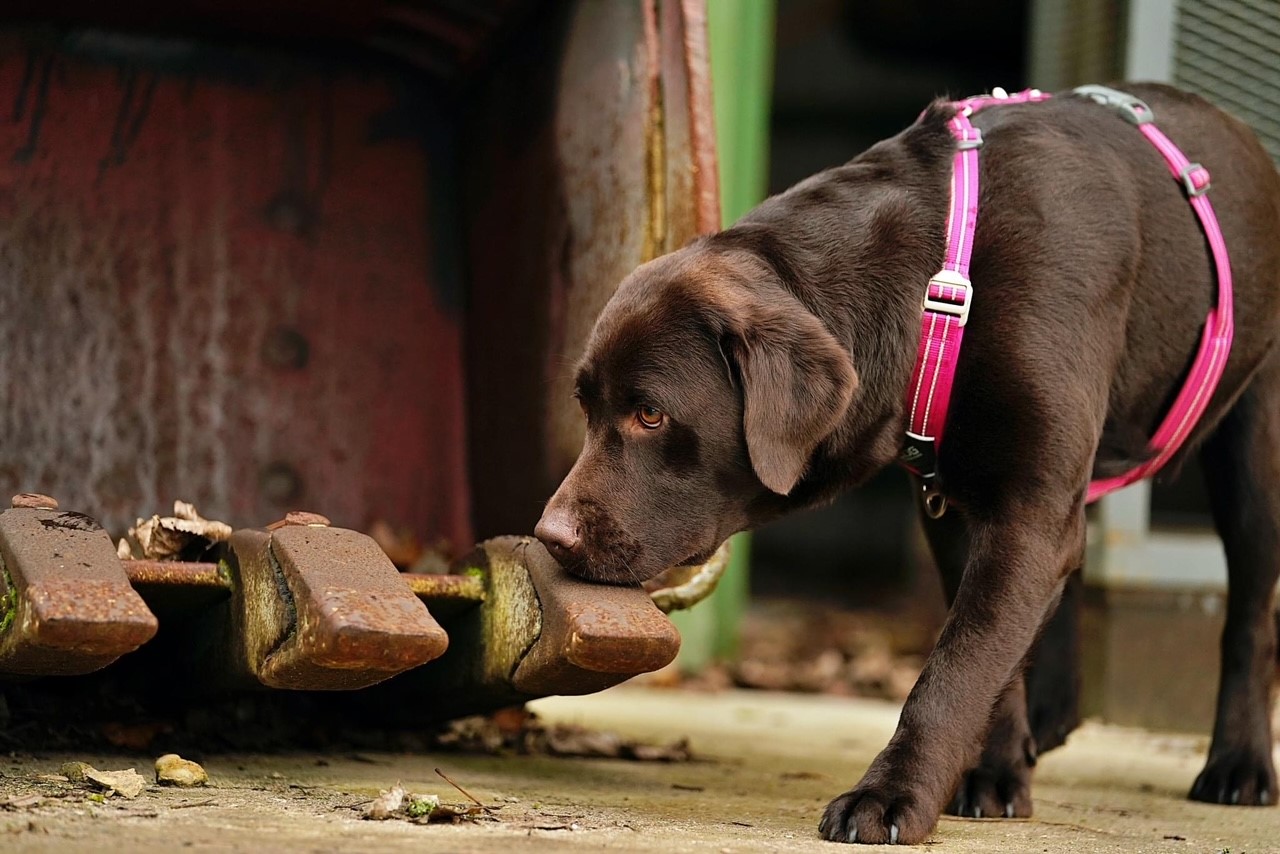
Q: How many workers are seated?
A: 0